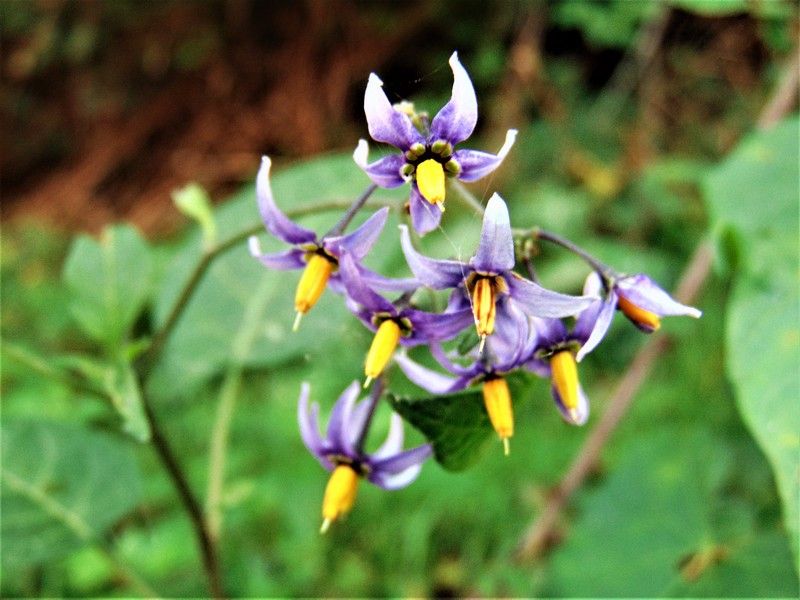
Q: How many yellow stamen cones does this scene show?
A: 8